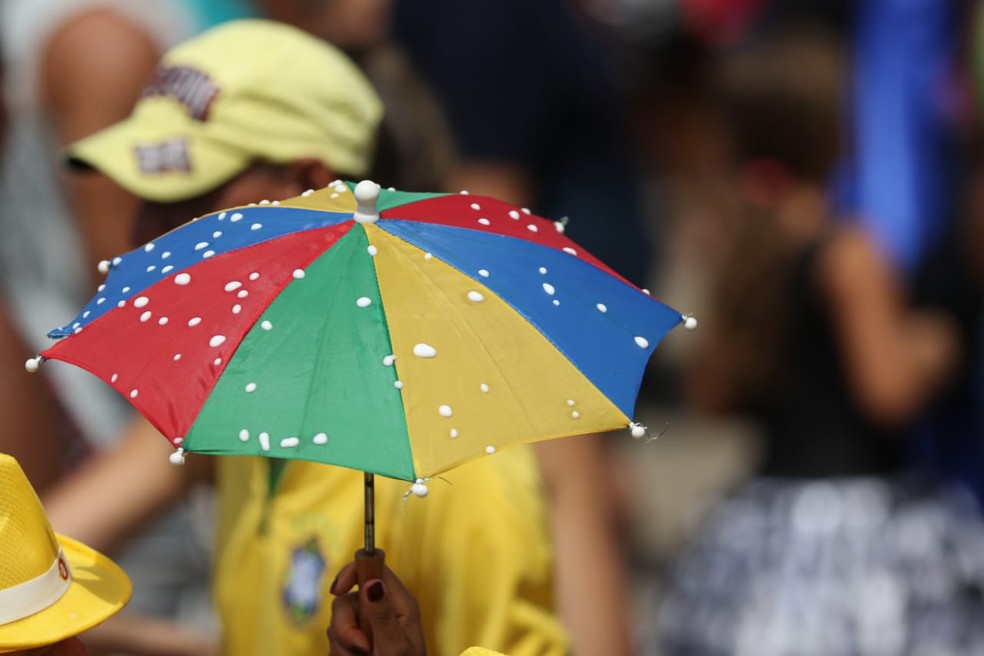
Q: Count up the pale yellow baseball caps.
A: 1